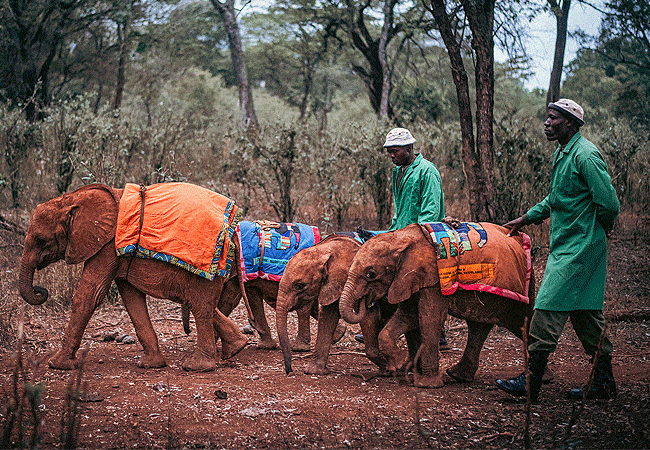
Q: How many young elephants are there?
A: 4